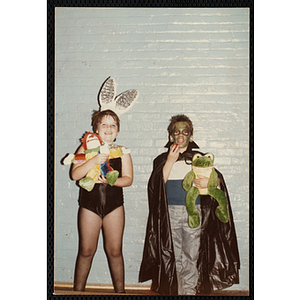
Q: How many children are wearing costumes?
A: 2